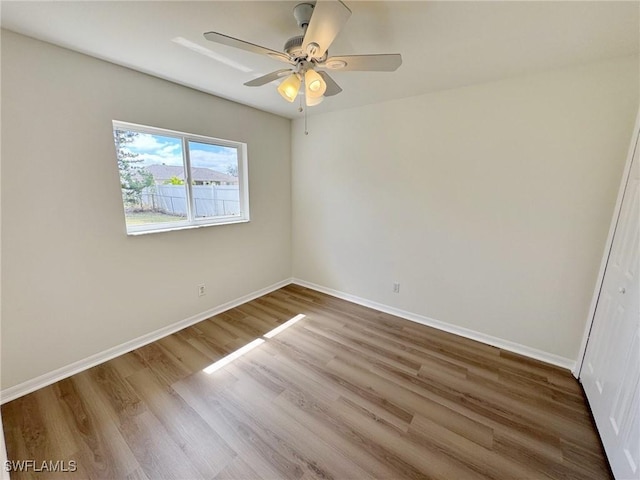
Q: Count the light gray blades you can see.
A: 5